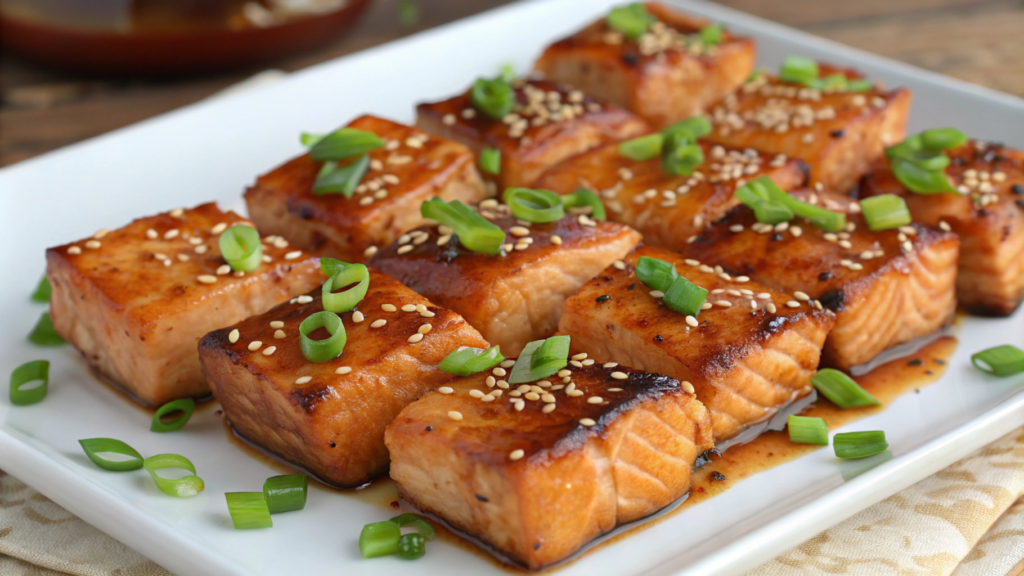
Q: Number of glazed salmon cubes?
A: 12